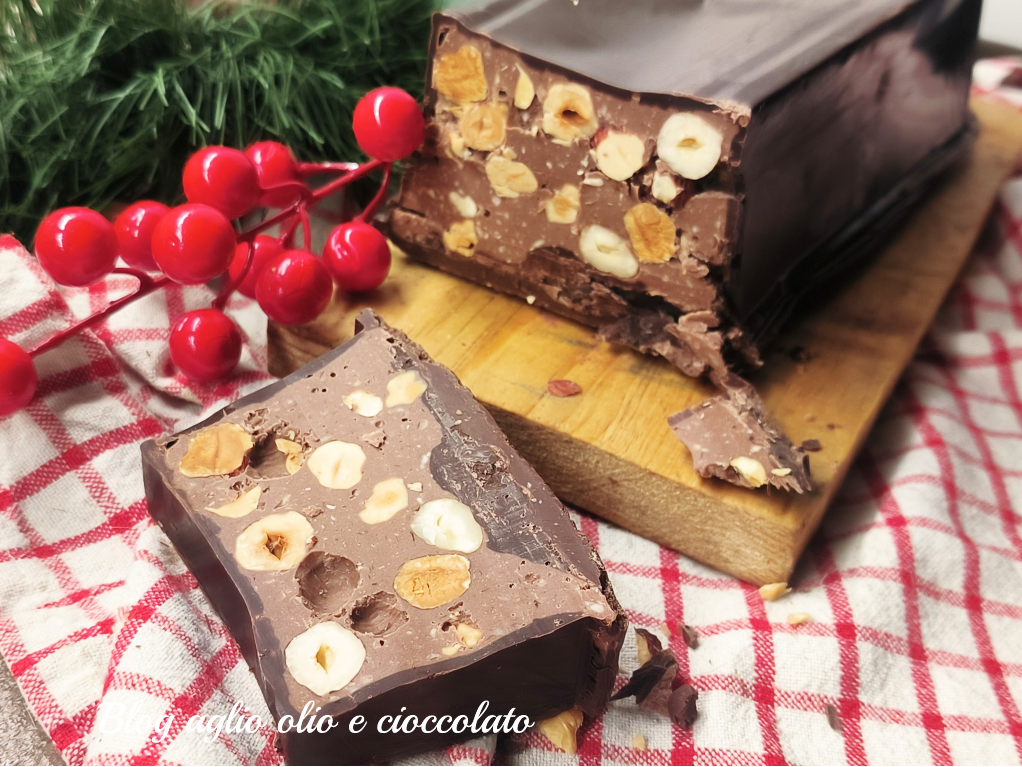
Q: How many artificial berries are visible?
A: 11